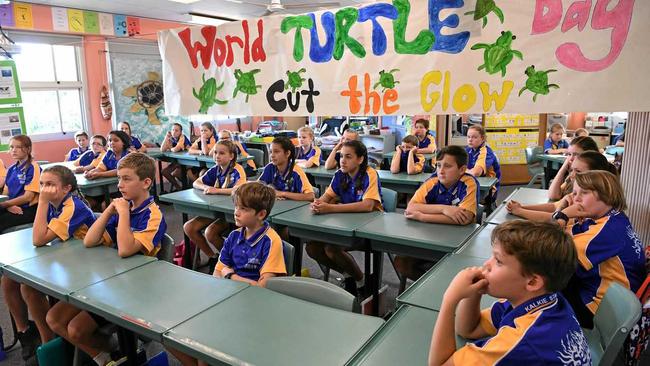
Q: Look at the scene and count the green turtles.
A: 7